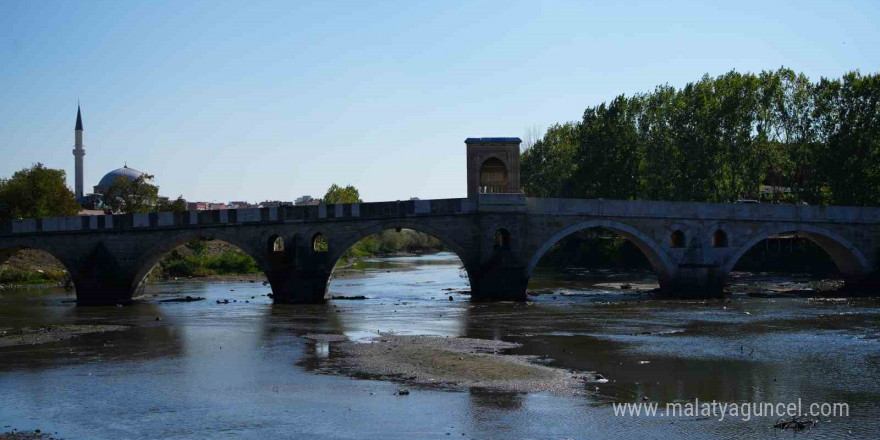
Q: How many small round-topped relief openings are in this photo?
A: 5